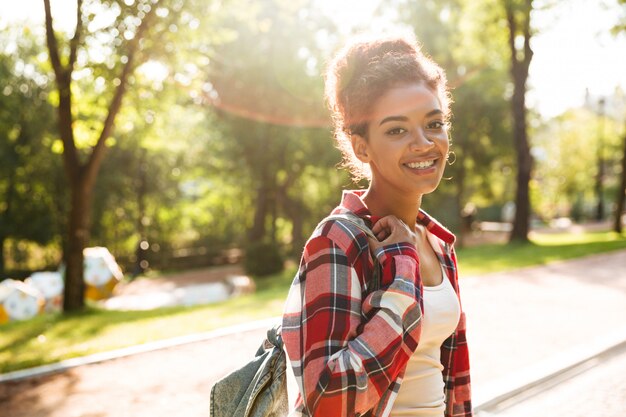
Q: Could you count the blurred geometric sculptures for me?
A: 3